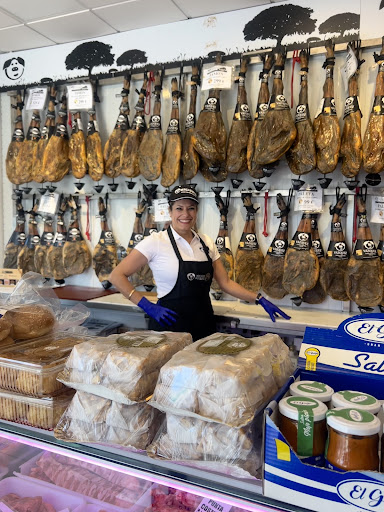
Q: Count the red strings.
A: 6